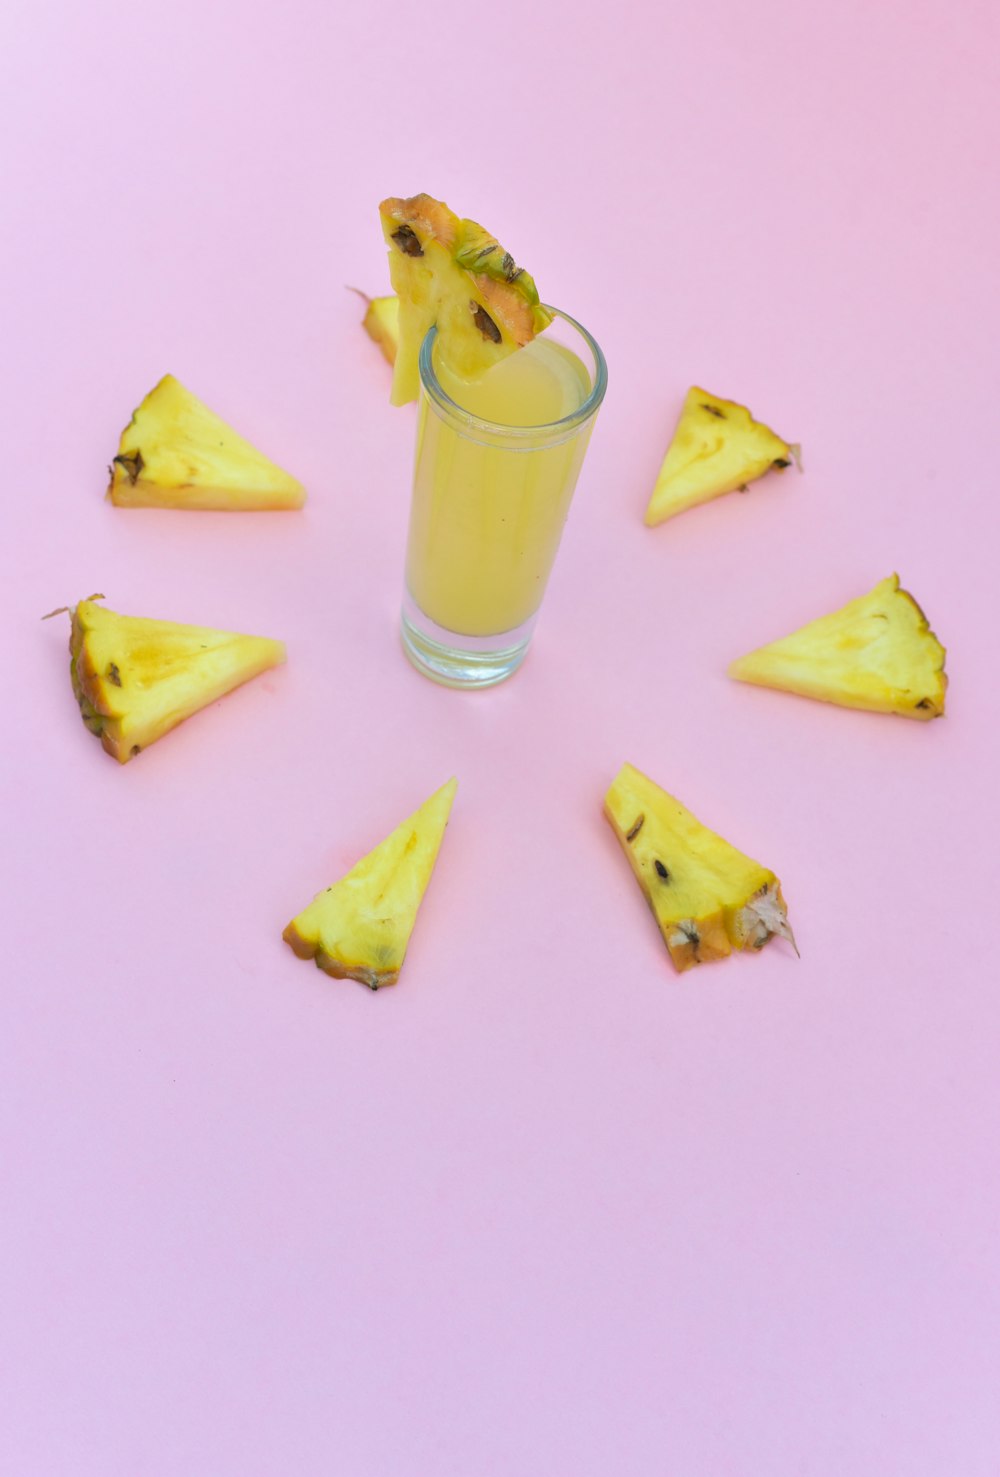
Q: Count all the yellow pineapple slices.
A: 8